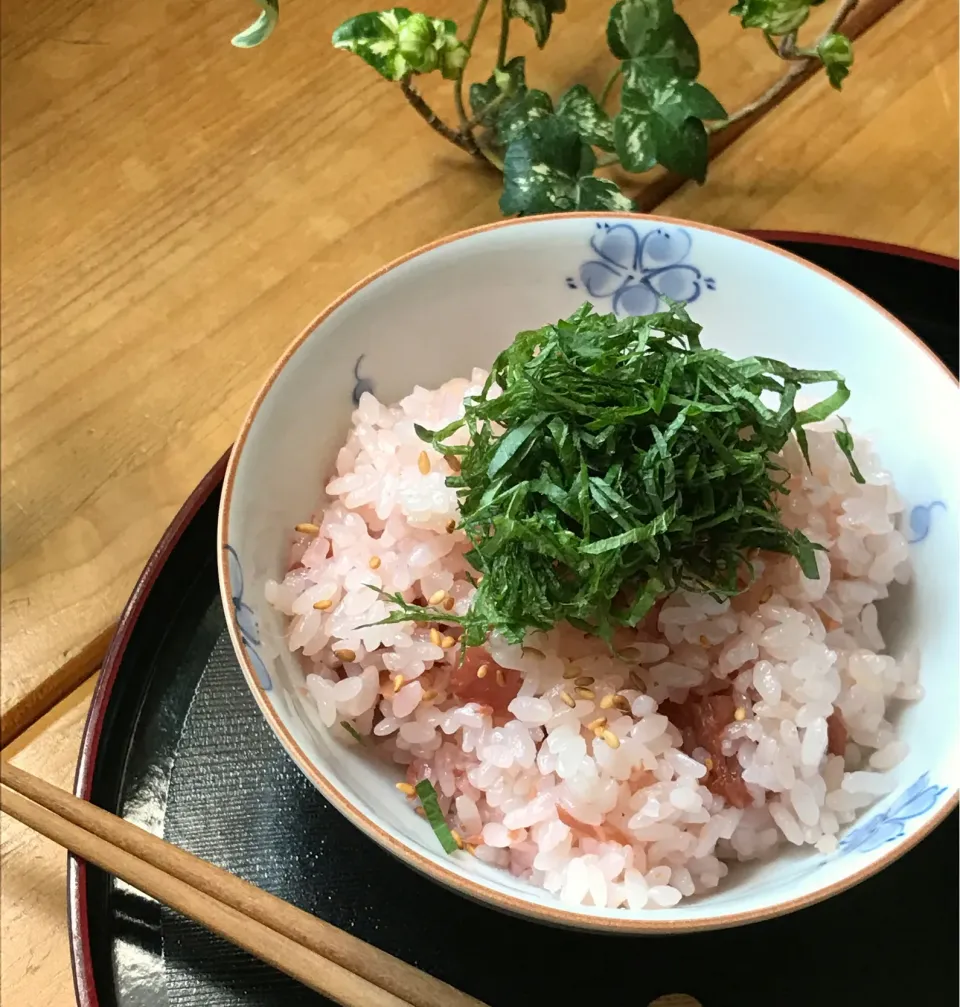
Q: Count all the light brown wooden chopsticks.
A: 2